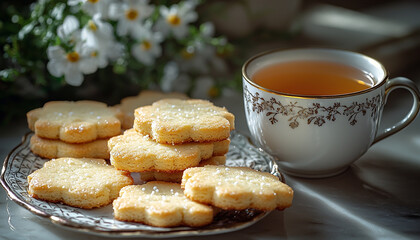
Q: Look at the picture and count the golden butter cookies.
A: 9